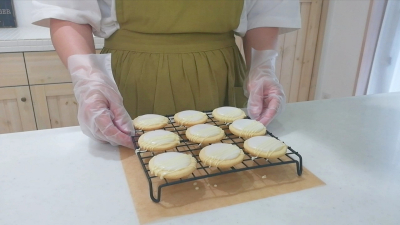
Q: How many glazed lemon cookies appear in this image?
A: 9